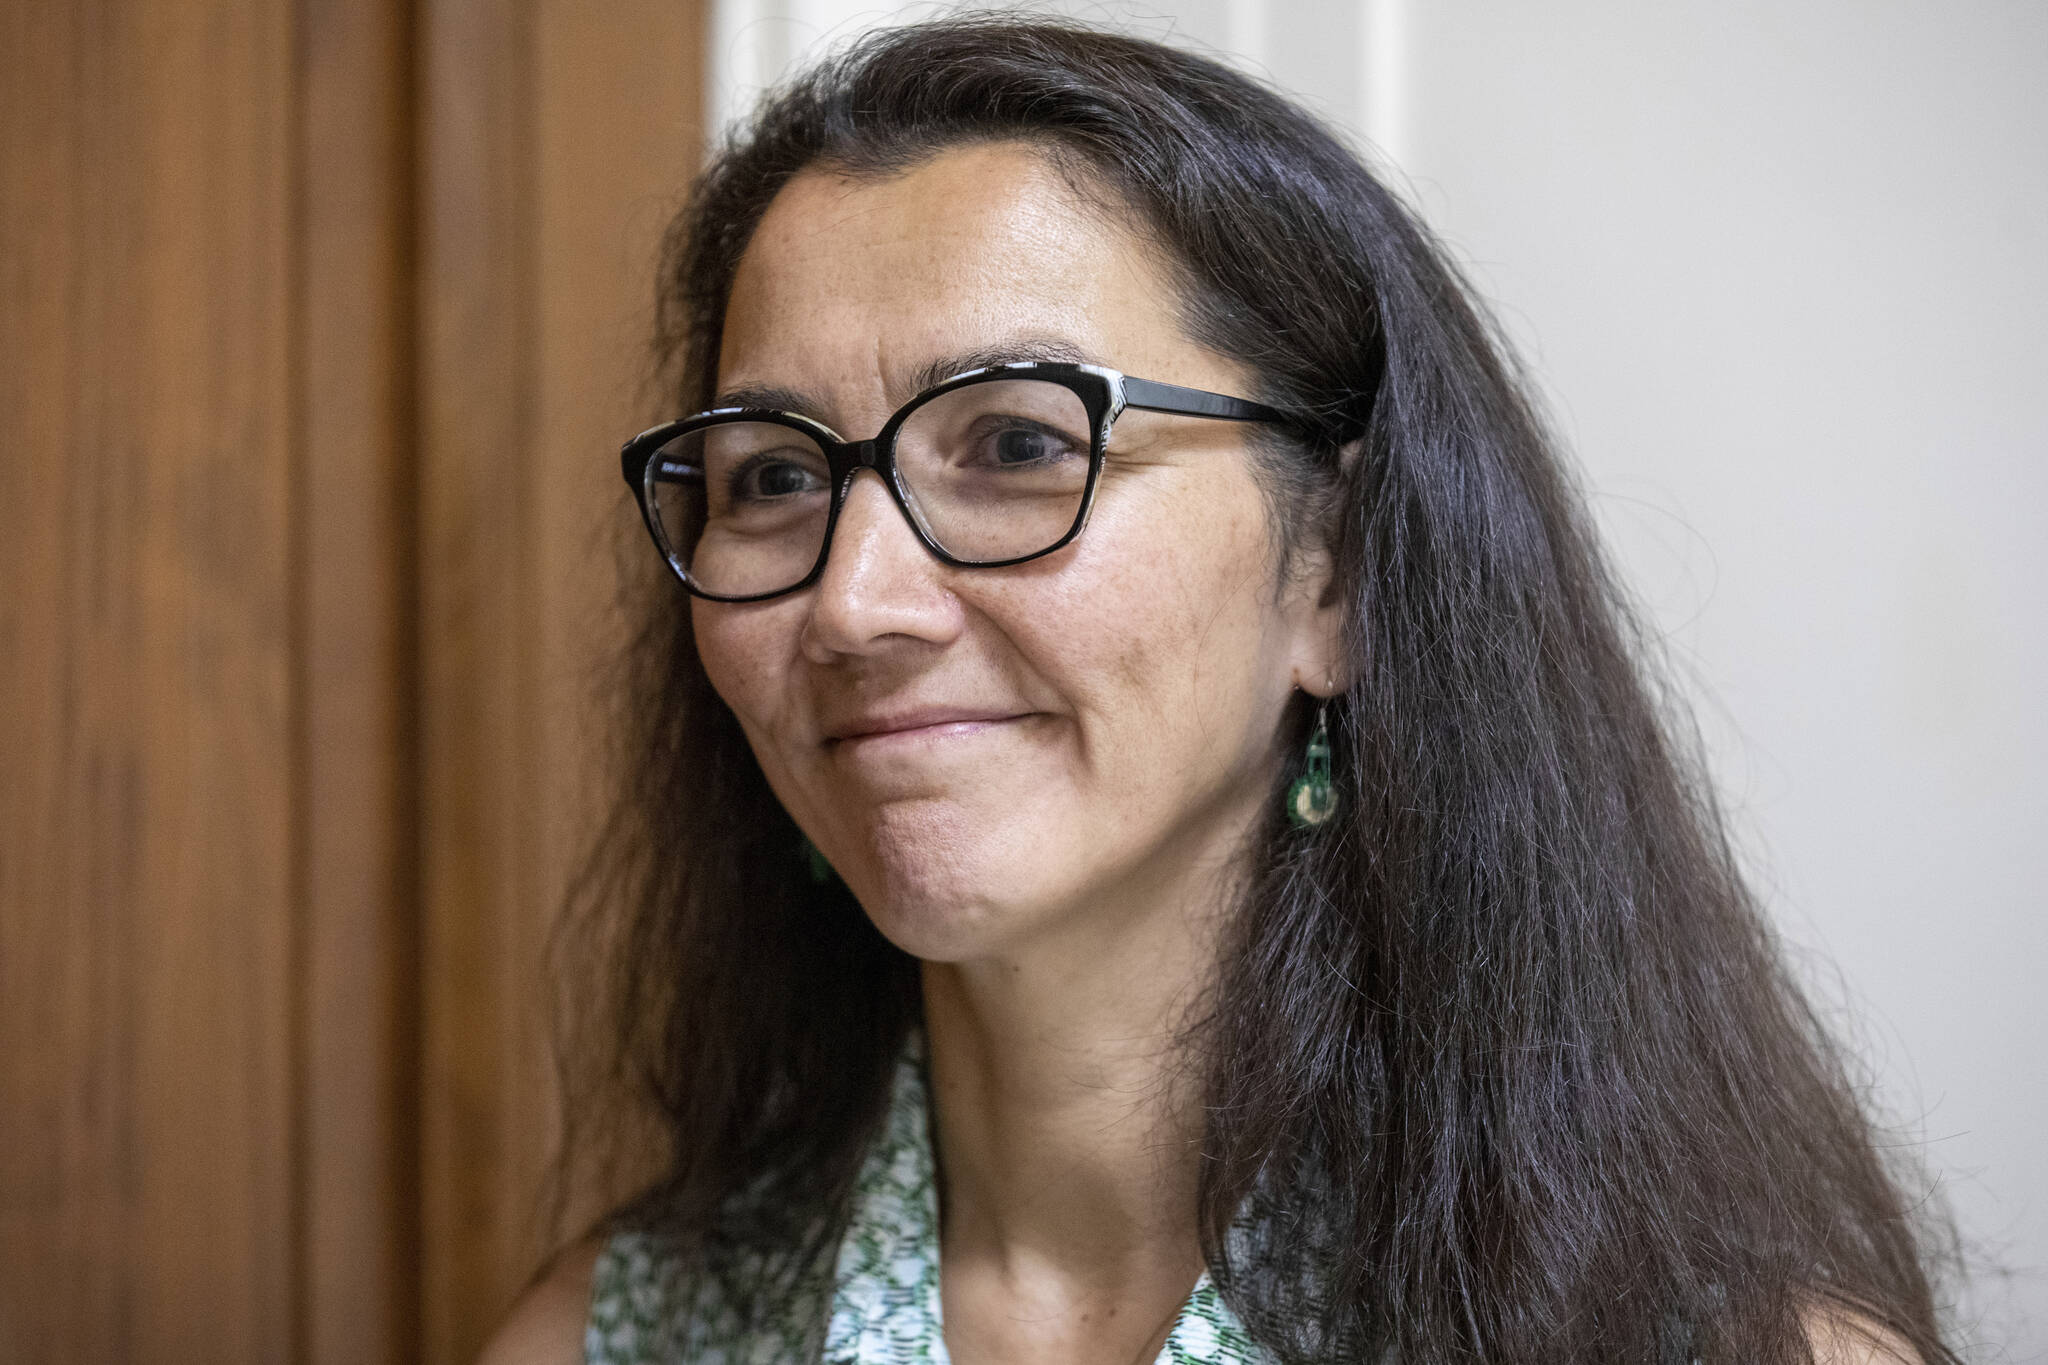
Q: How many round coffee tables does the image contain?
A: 0